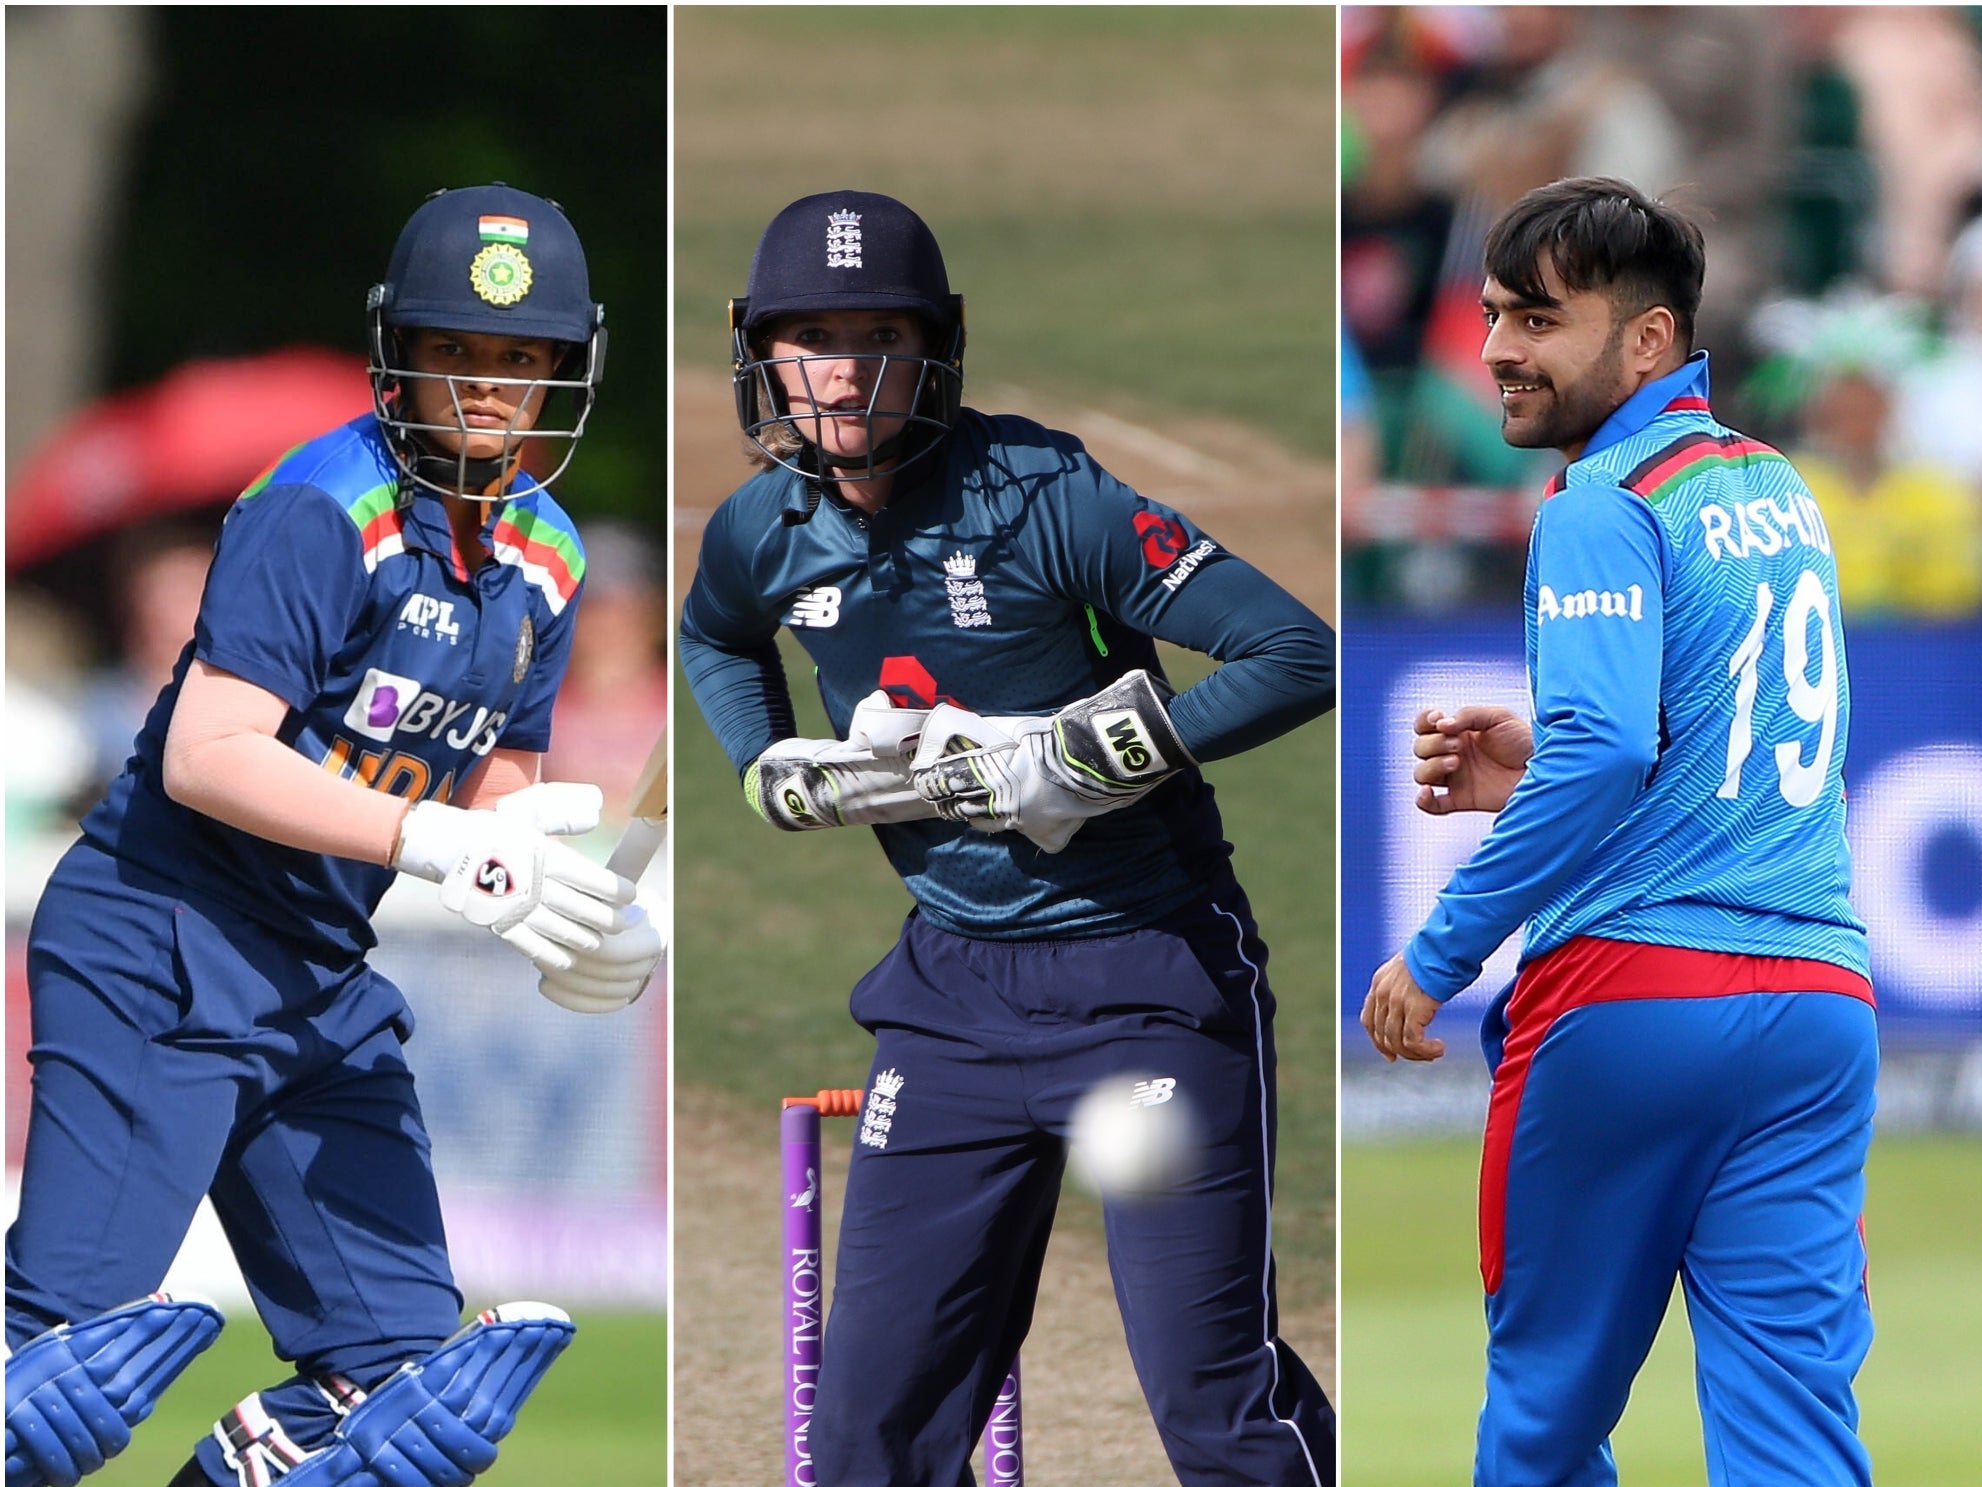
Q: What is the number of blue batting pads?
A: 2